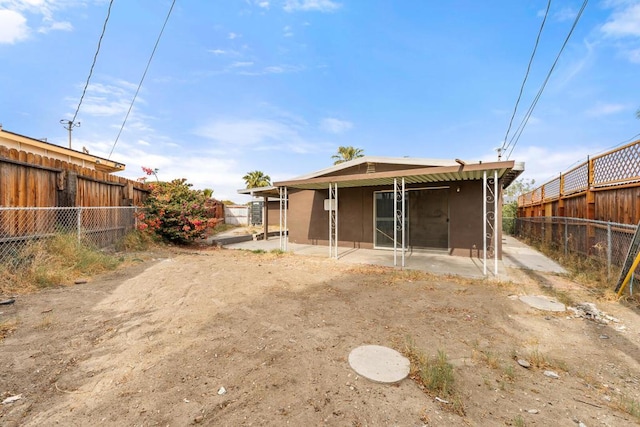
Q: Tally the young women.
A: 0